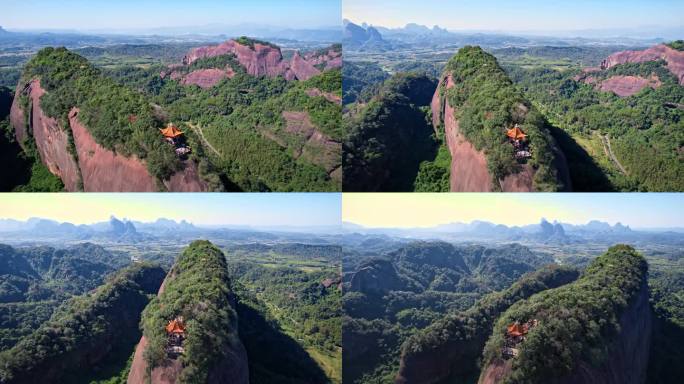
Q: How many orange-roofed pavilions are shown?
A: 4